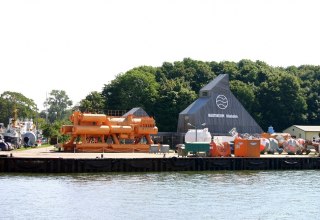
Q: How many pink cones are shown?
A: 0